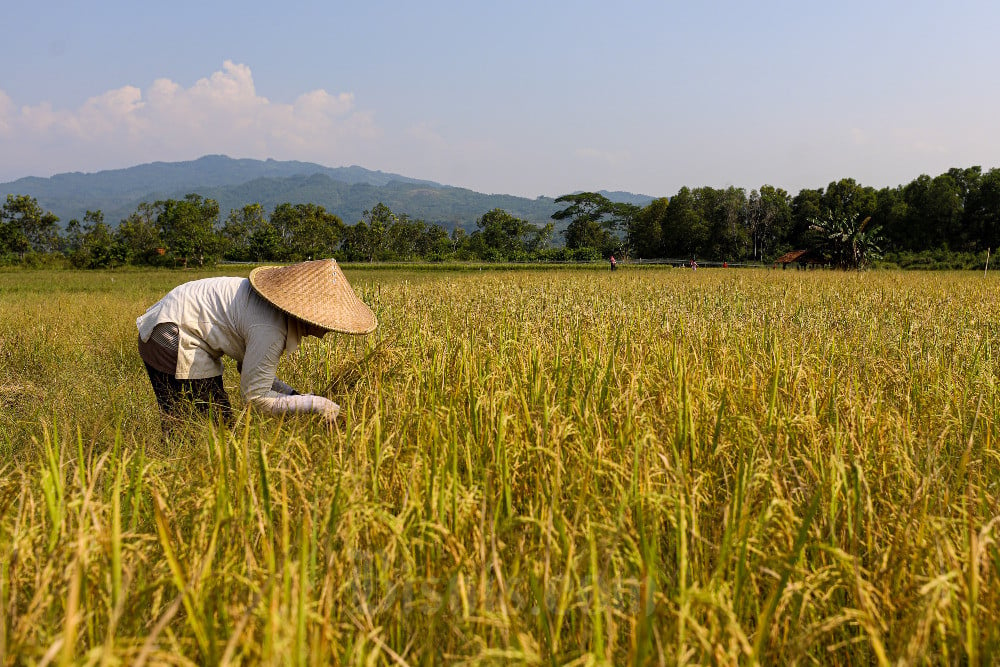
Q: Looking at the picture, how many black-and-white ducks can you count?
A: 0